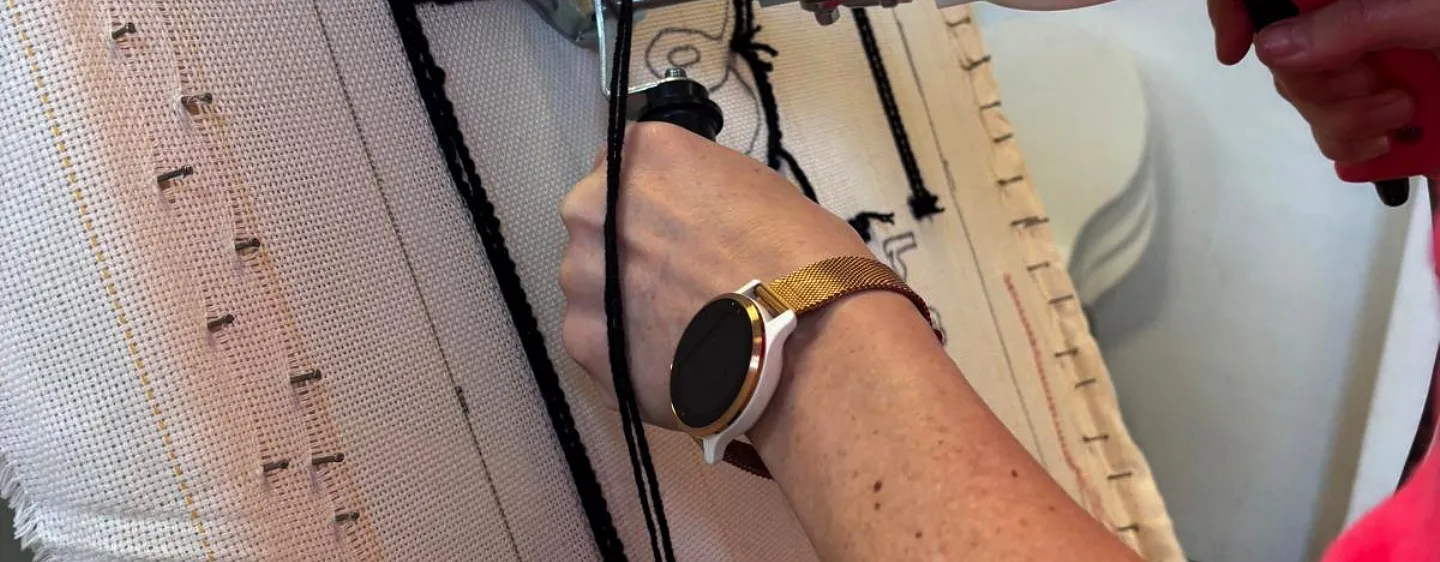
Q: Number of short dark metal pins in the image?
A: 9